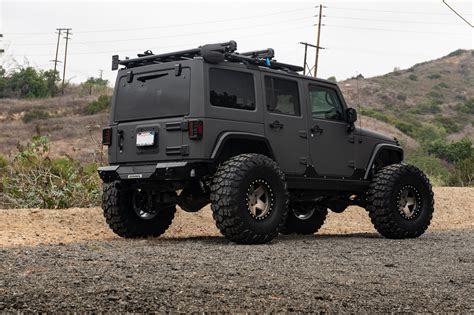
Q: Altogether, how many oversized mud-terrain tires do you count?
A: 4